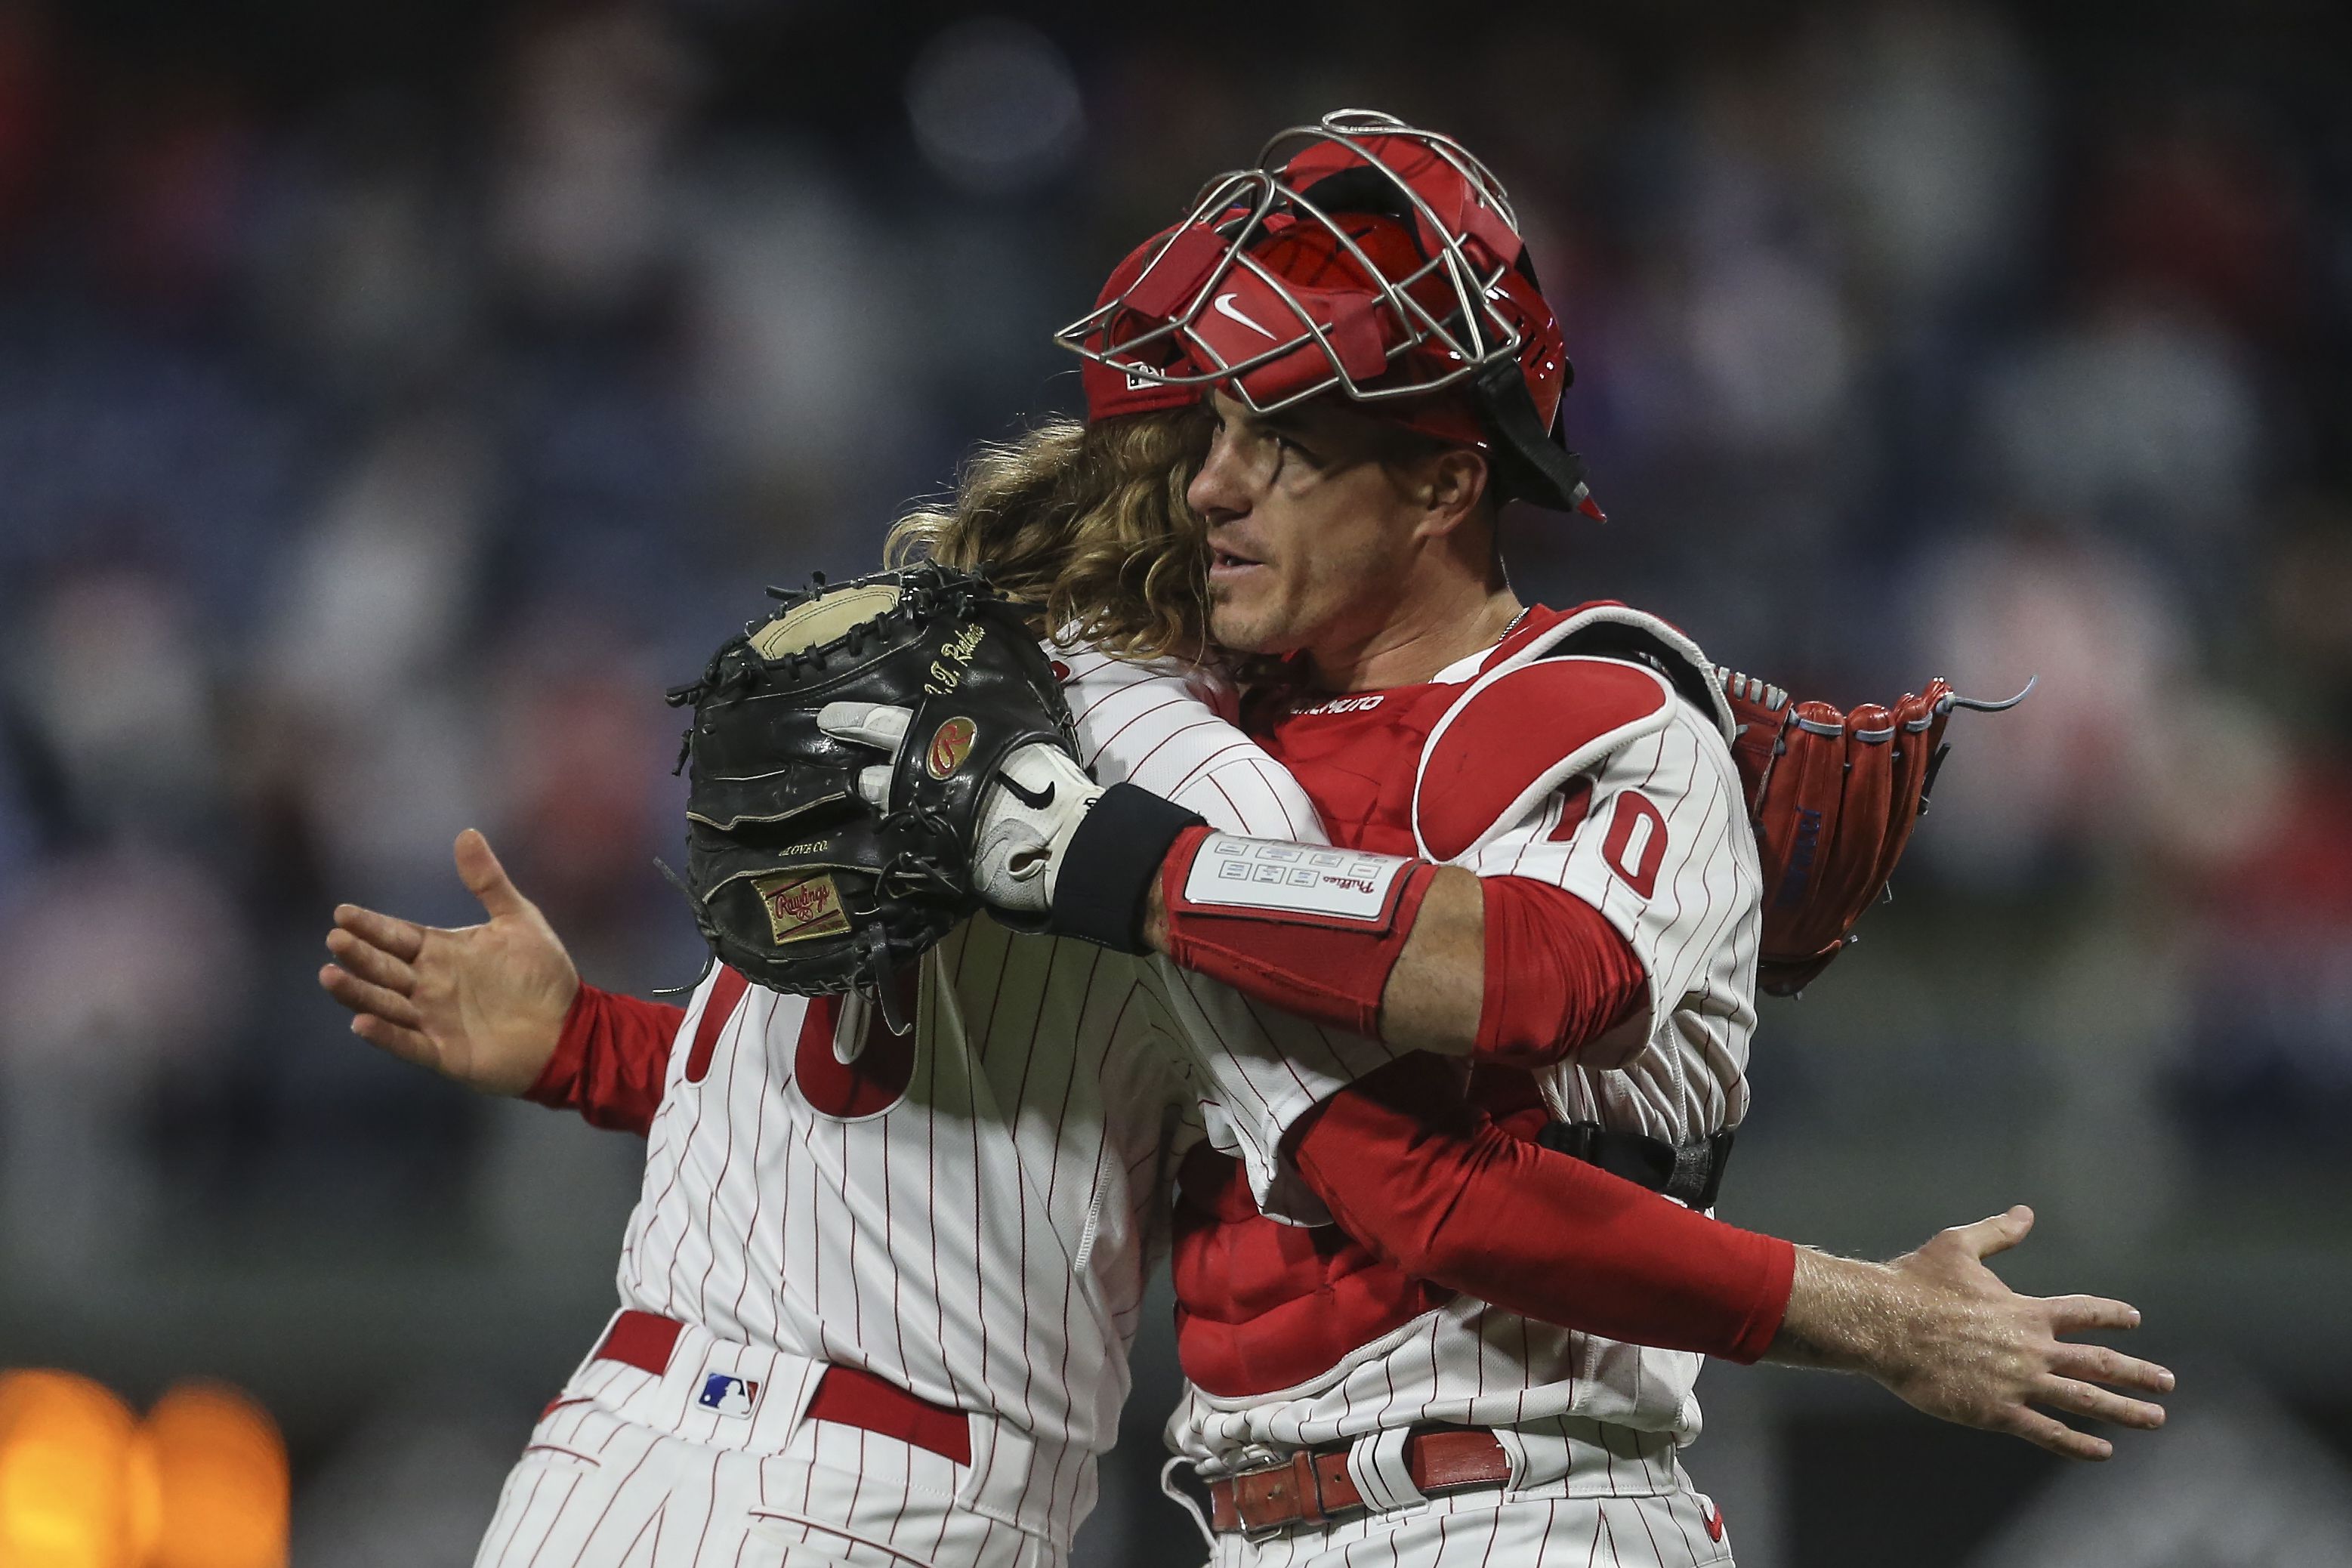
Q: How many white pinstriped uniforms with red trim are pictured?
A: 2